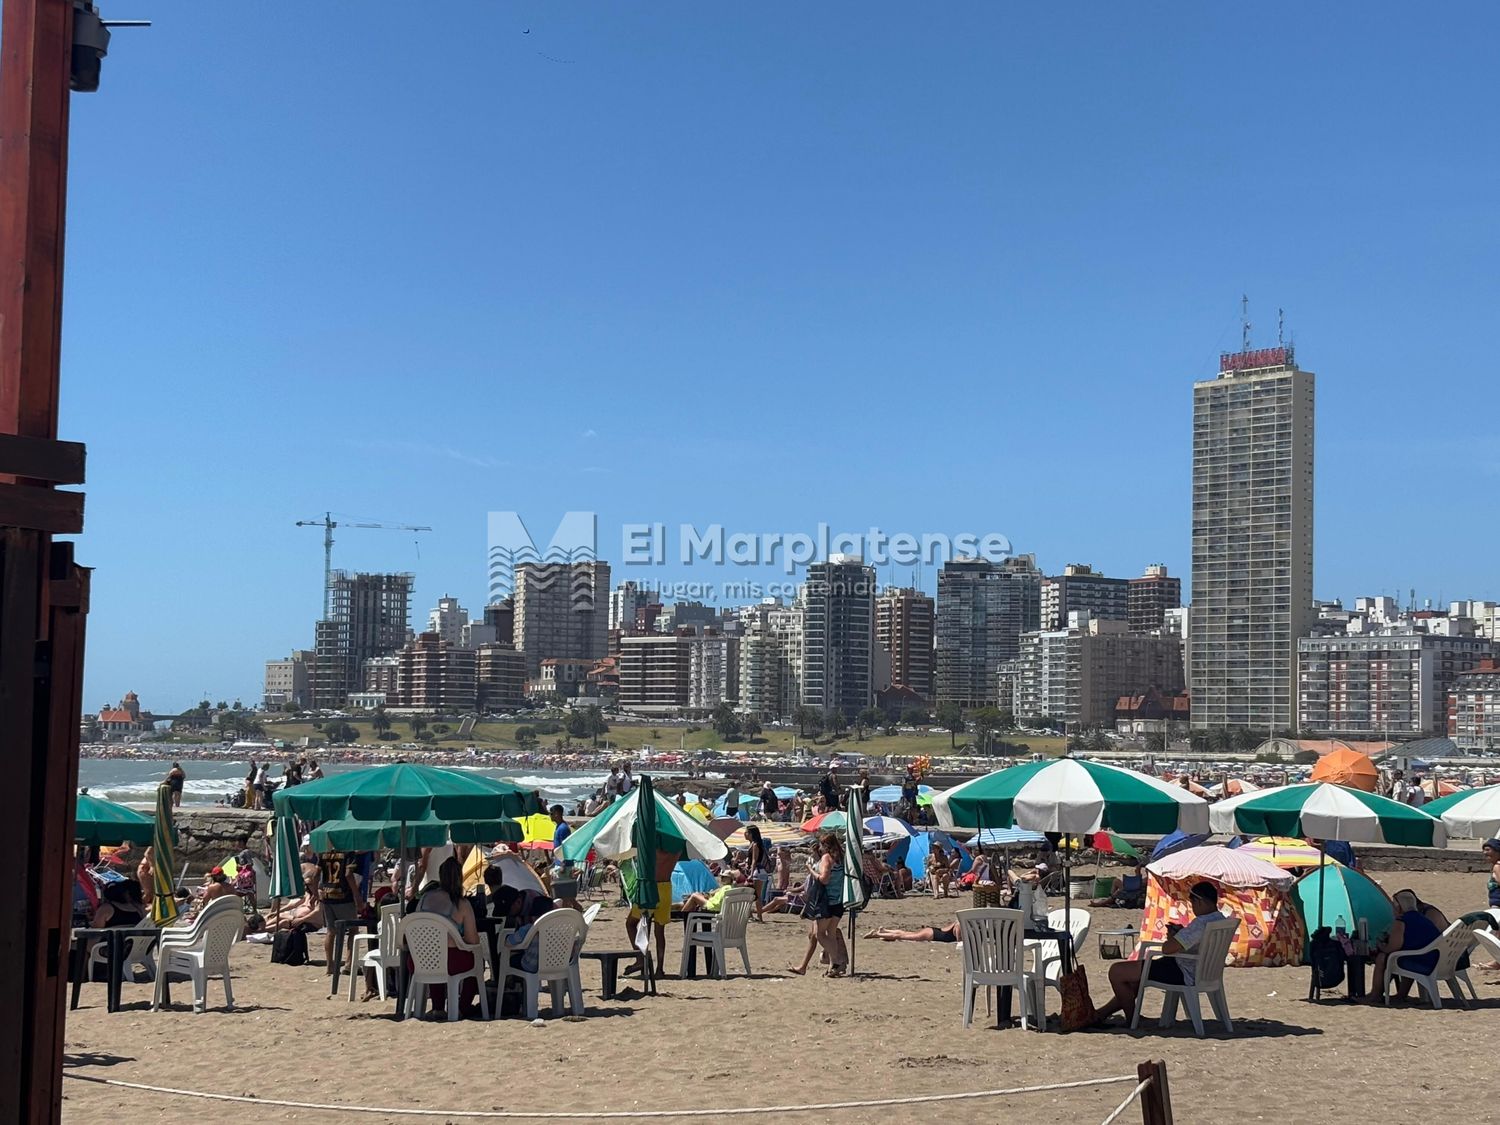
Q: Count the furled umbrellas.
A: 4